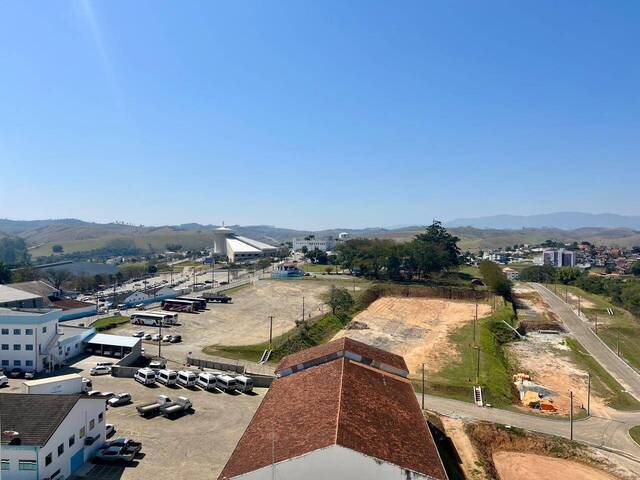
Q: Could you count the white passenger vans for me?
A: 6